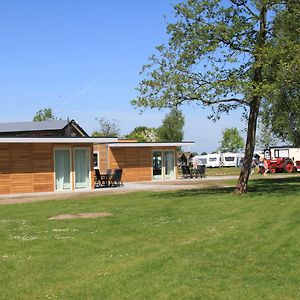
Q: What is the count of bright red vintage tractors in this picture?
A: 1